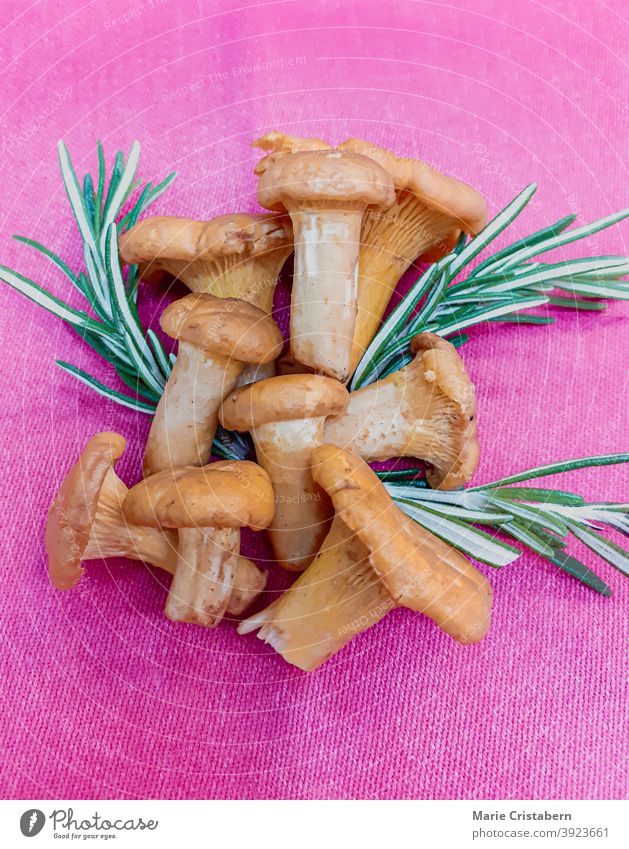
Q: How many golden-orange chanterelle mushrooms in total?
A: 9